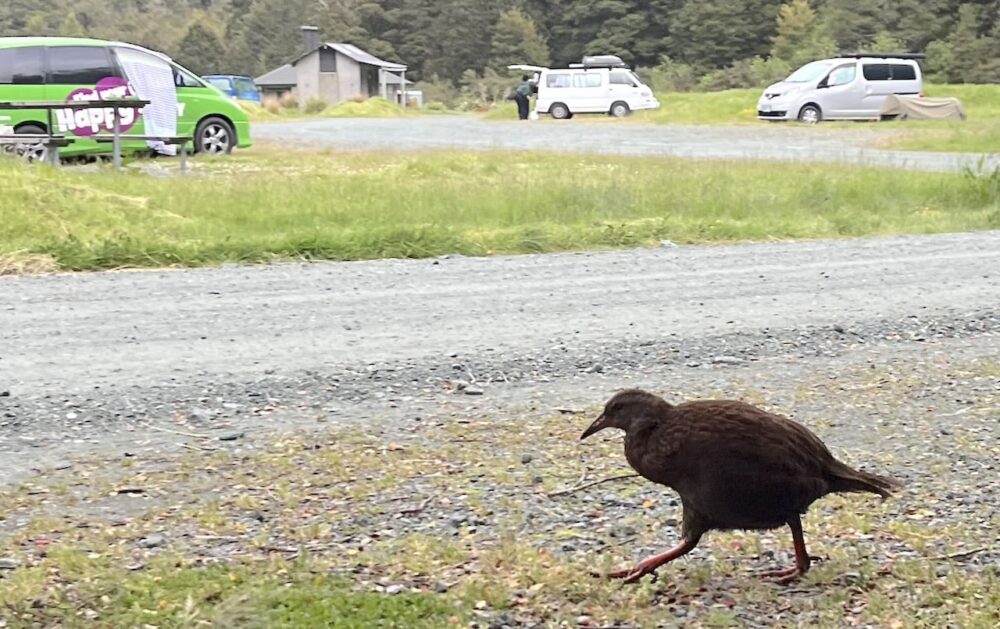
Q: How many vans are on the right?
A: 2